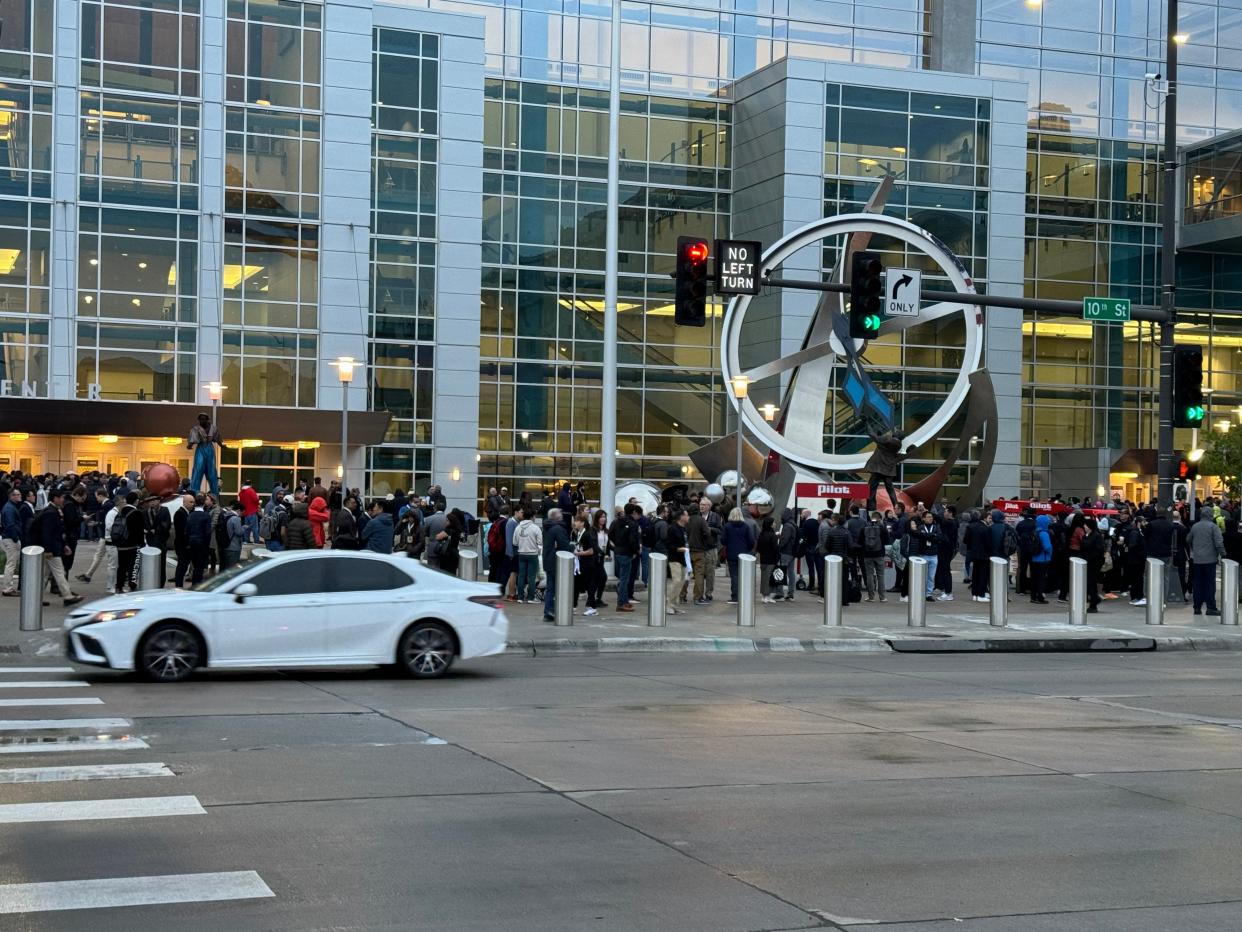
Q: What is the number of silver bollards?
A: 12